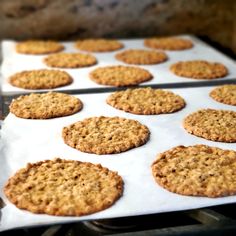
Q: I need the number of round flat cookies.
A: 15